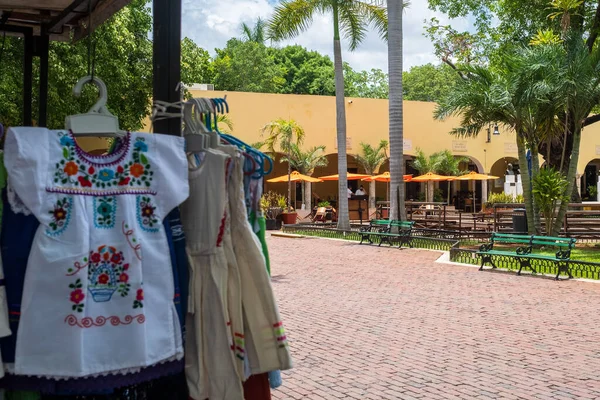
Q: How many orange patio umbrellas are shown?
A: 5